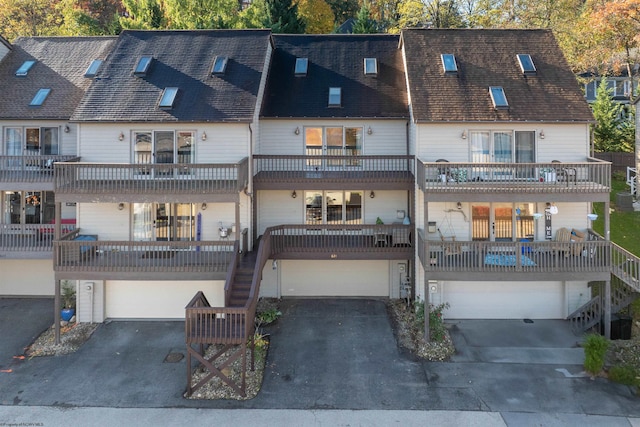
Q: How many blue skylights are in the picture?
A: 12